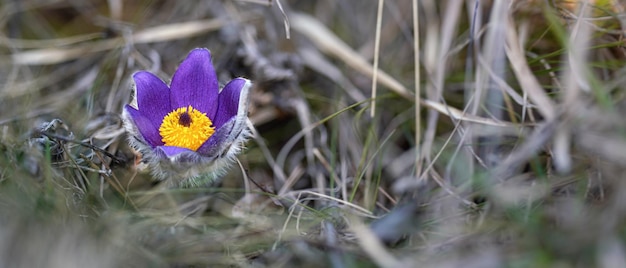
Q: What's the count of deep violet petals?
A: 6